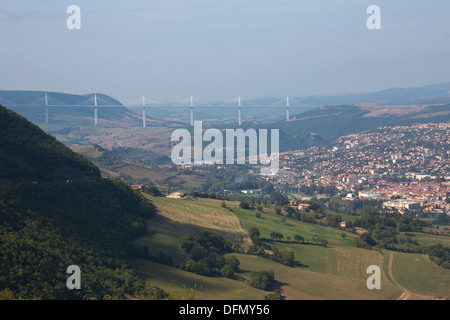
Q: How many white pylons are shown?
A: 6